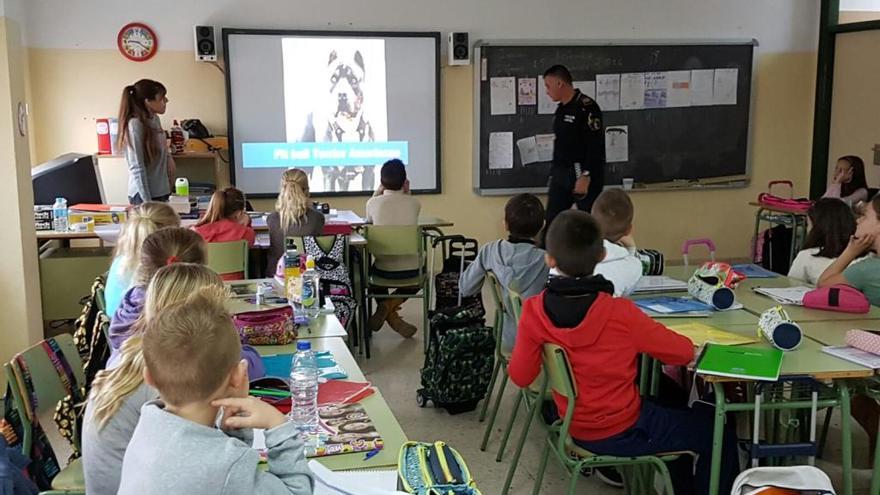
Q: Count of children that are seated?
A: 13